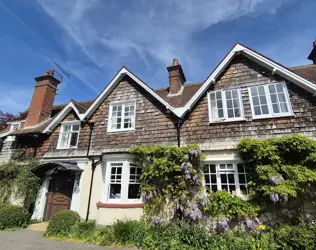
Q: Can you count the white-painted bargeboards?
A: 6